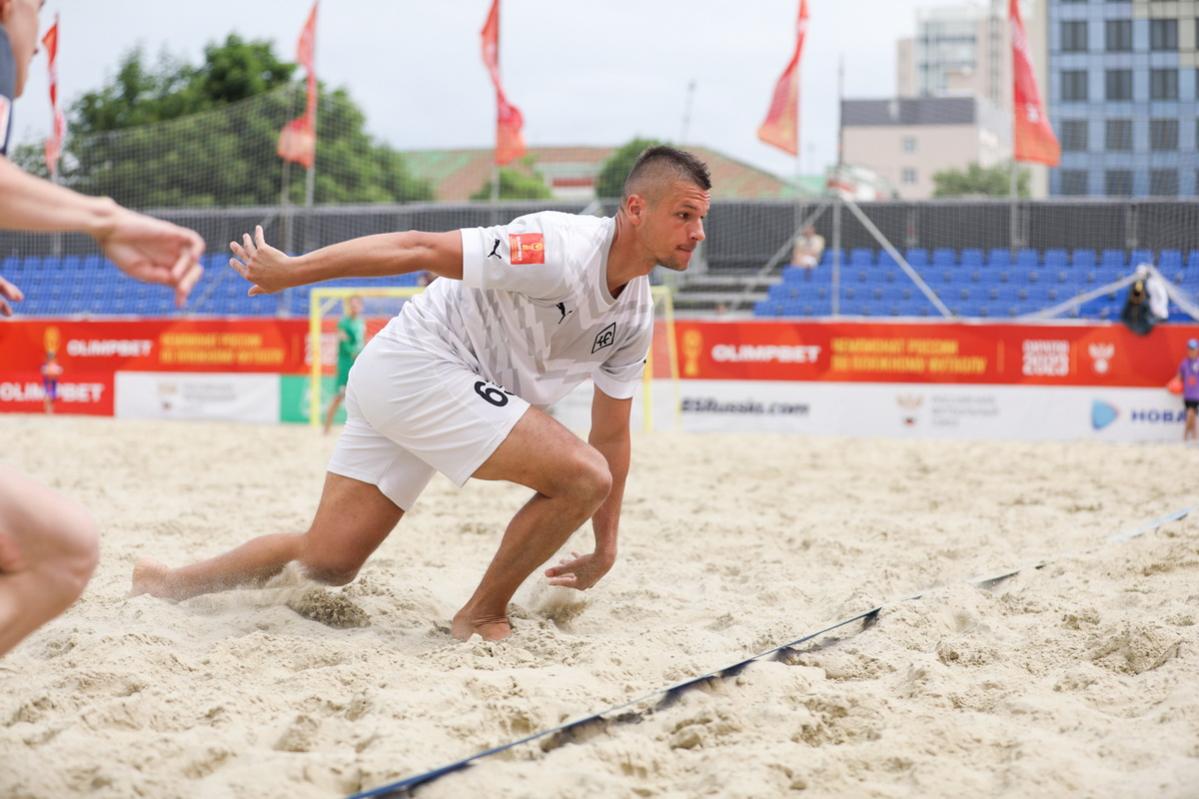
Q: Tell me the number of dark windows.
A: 12